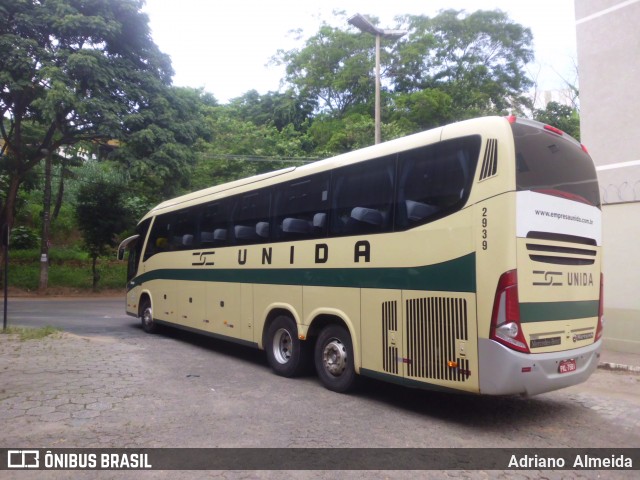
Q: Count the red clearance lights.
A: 3